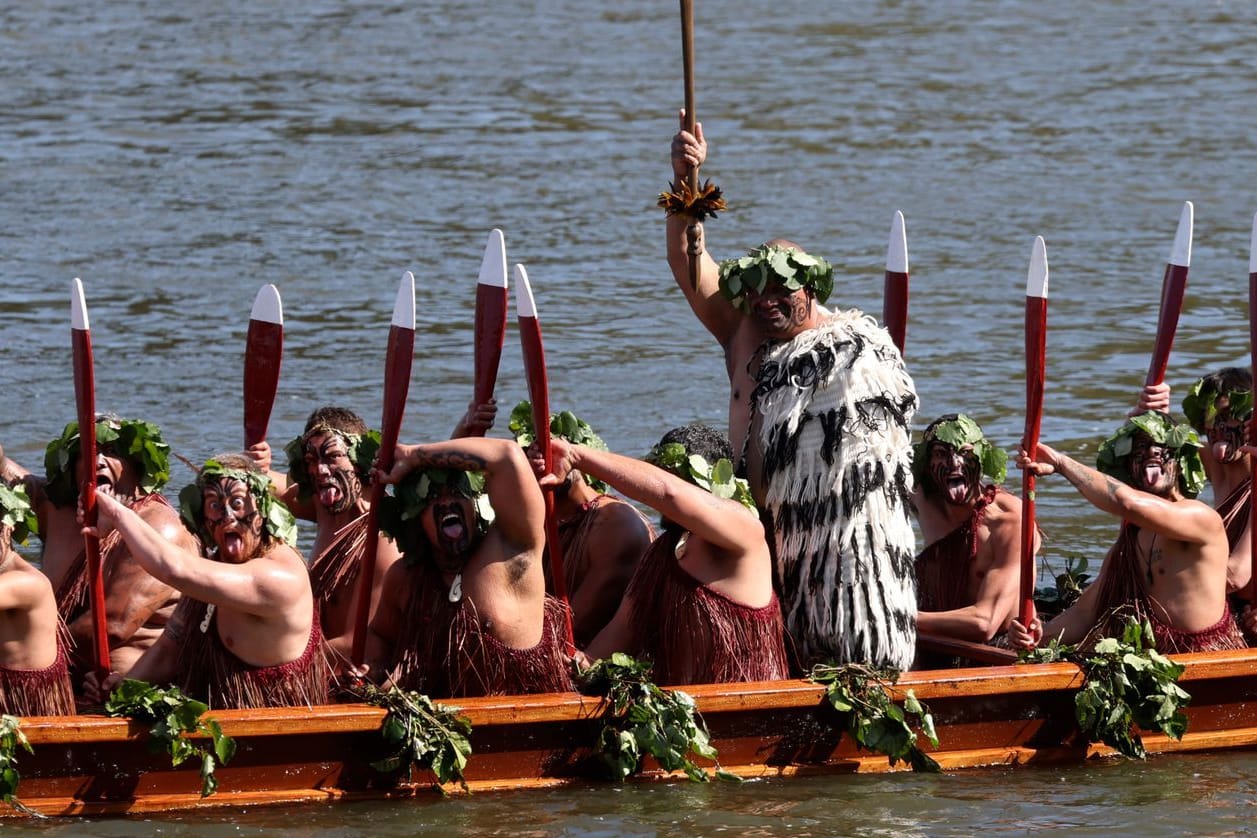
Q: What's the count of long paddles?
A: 9